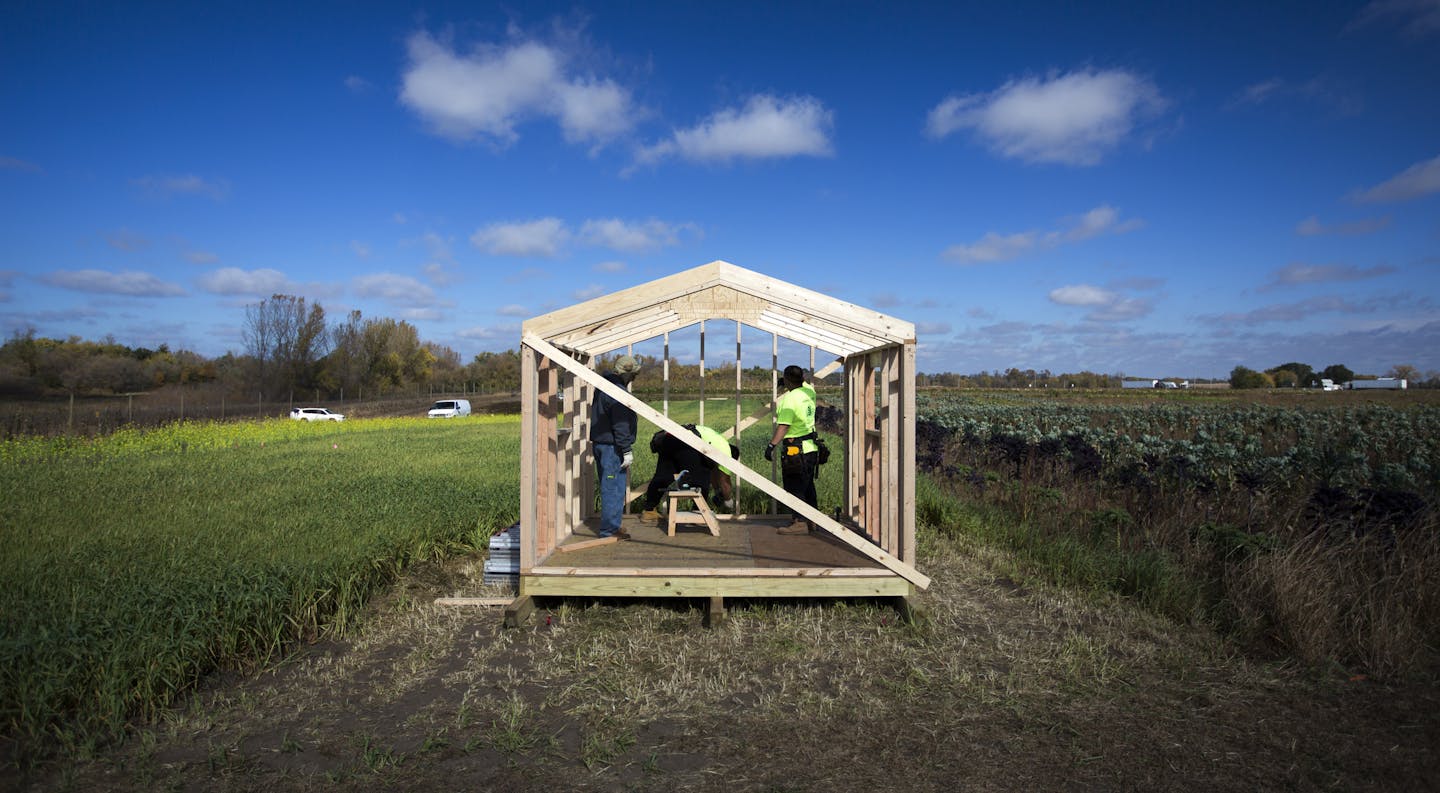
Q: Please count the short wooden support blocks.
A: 3